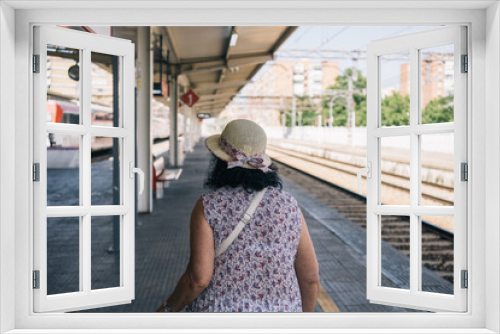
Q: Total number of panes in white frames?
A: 12